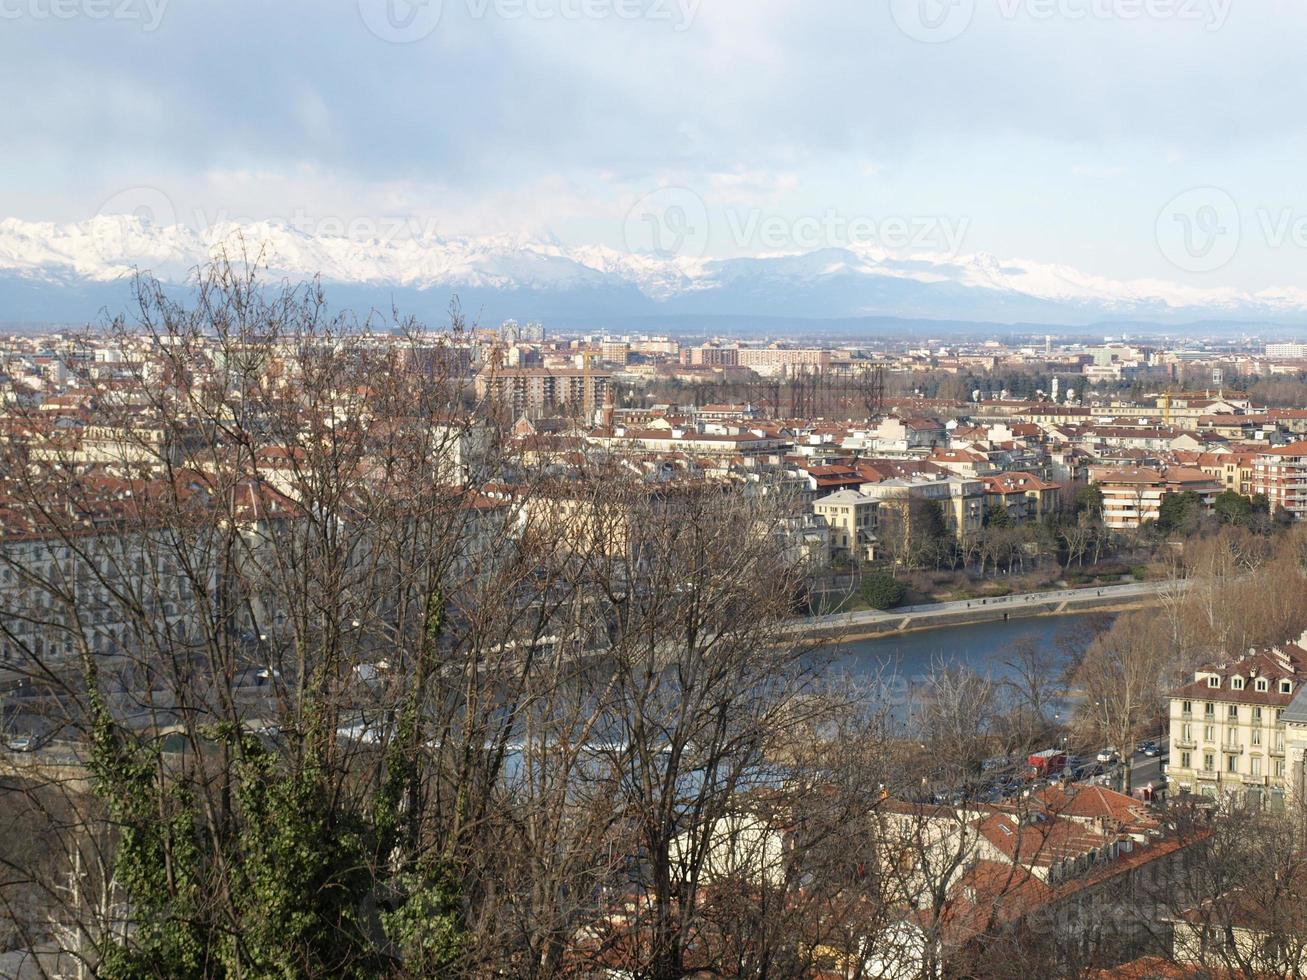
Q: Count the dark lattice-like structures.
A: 2